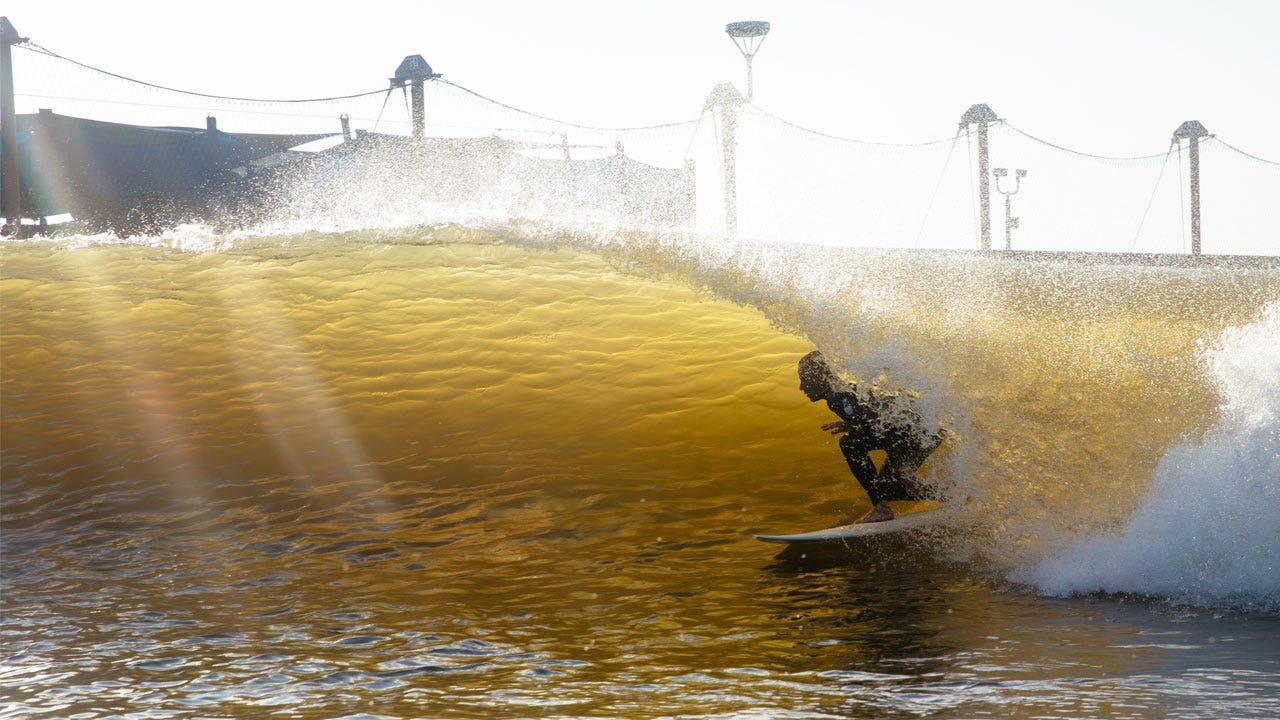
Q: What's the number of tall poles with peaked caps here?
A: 5